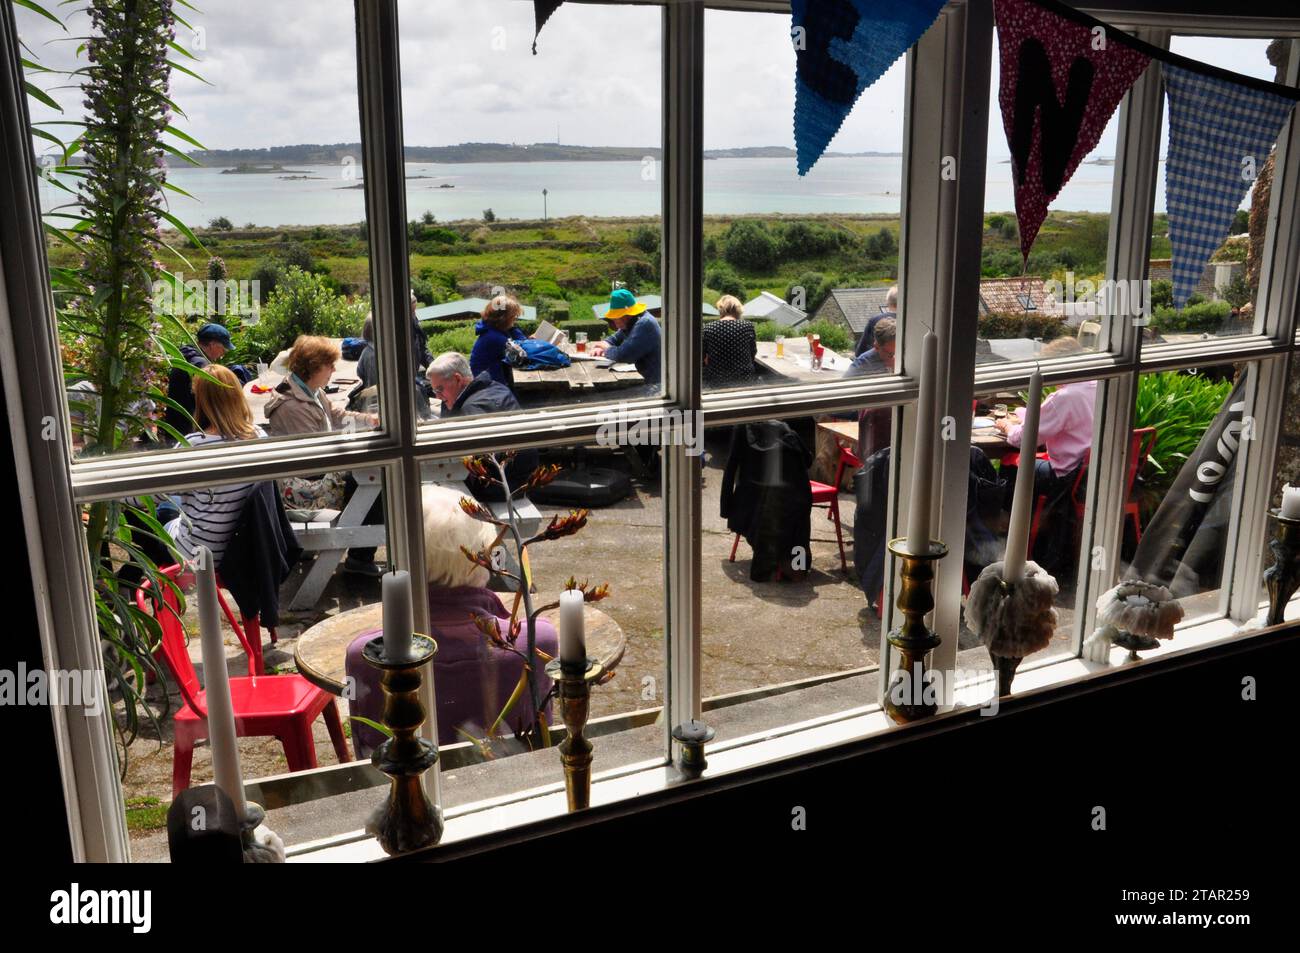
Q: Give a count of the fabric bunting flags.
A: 4